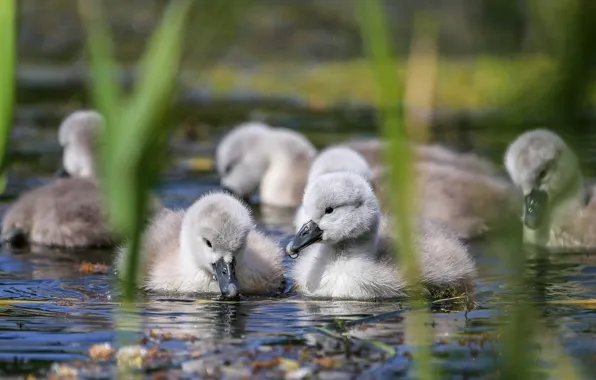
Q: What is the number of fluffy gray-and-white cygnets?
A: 6